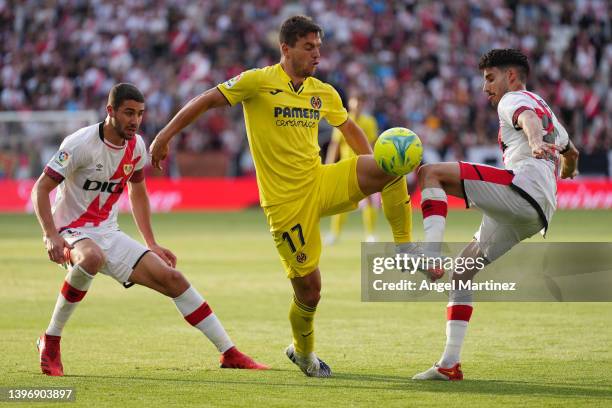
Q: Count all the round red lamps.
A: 0